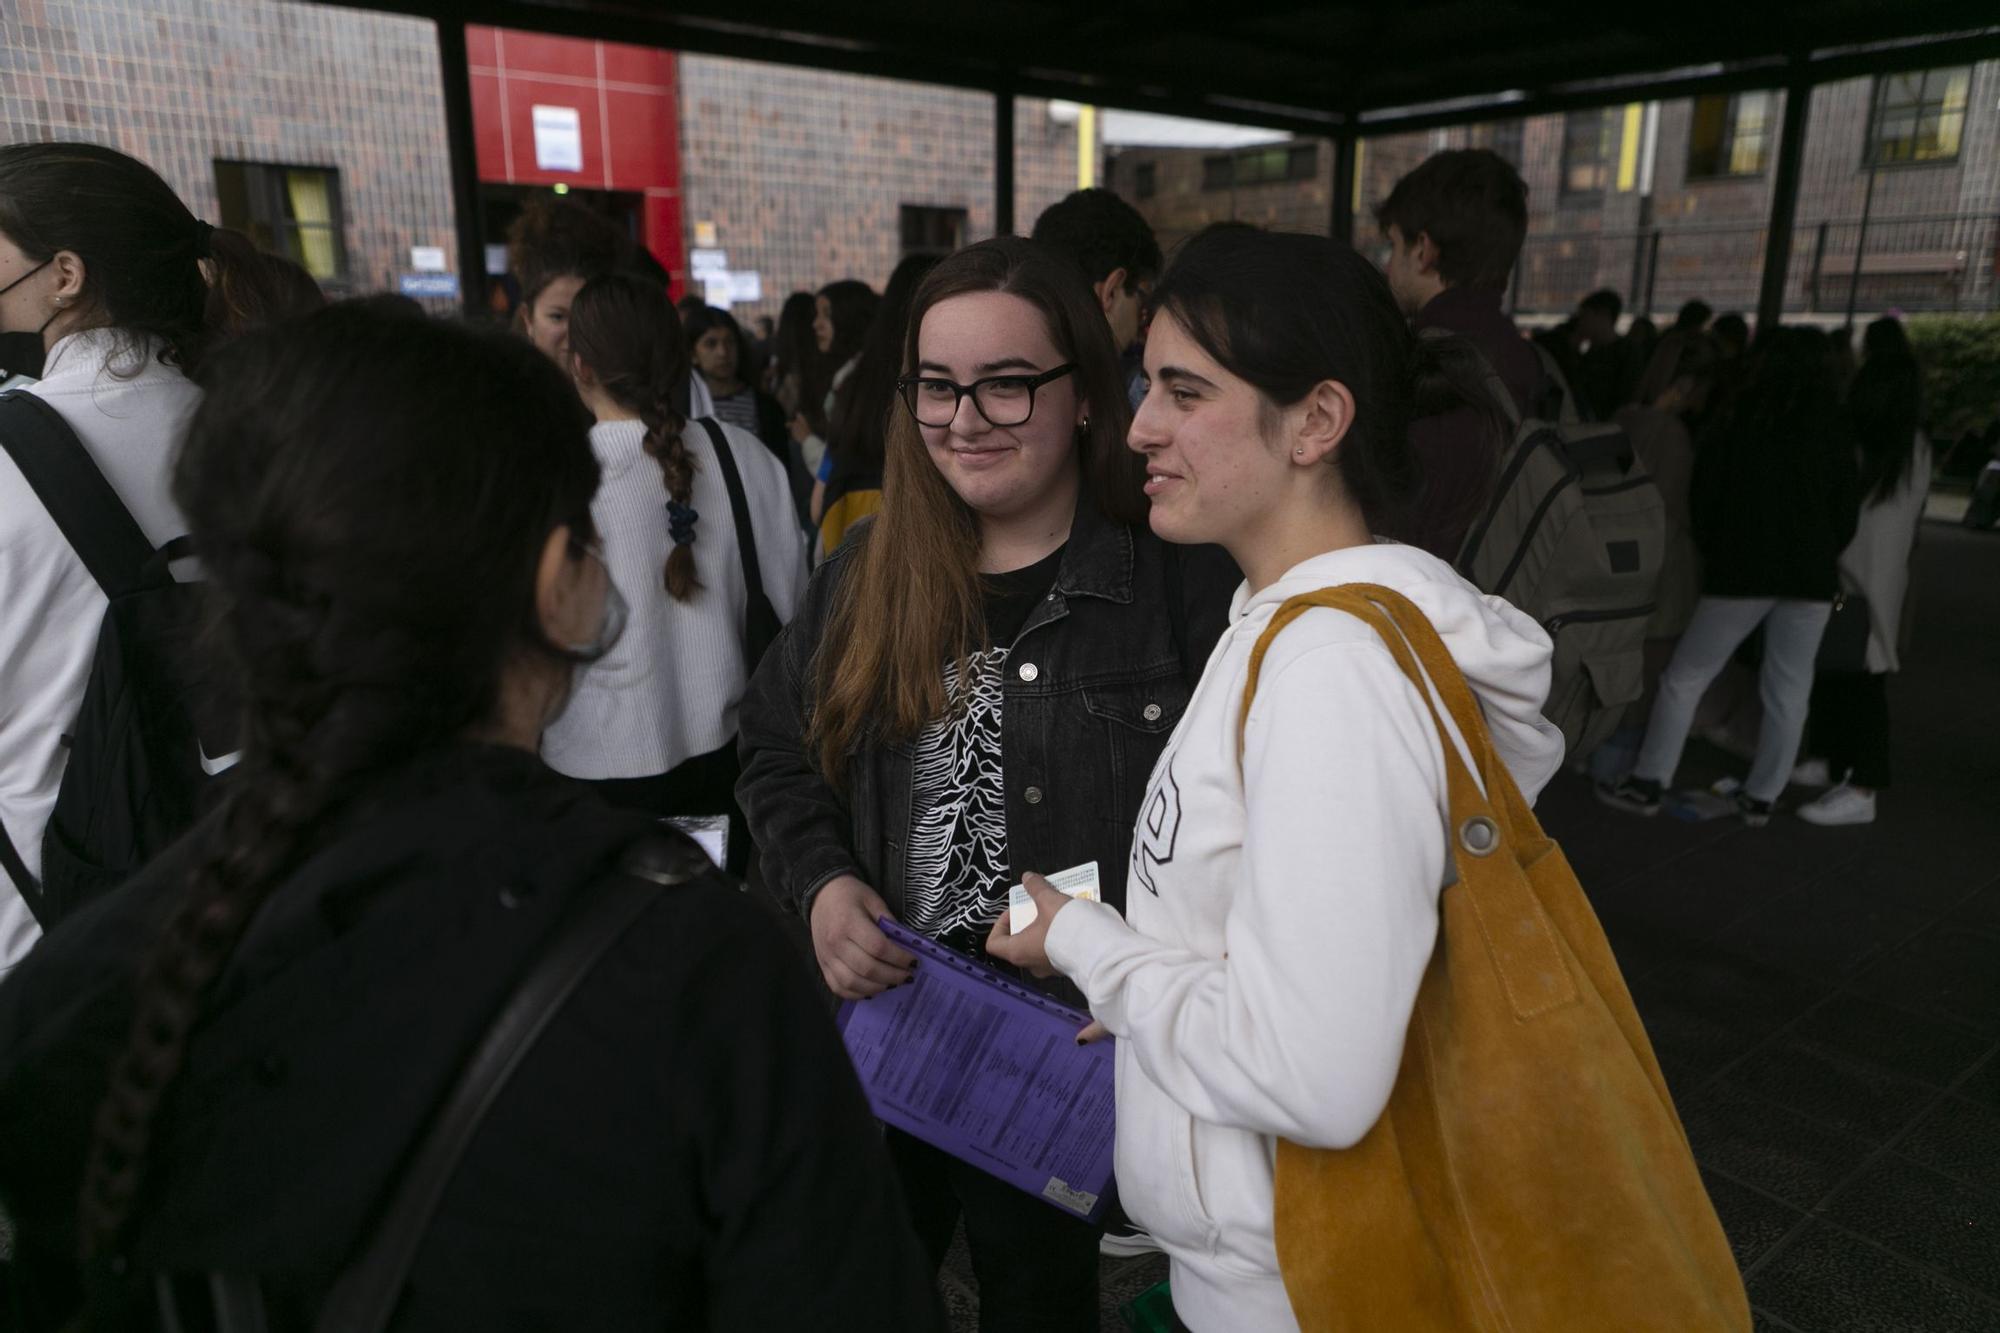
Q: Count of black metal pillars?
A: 4